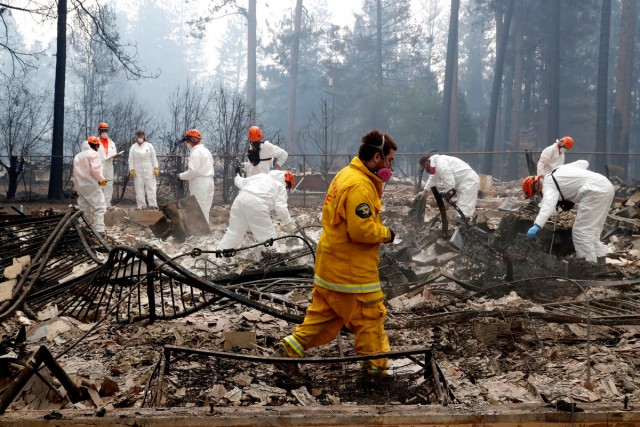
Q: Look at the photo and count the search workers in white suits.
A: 9